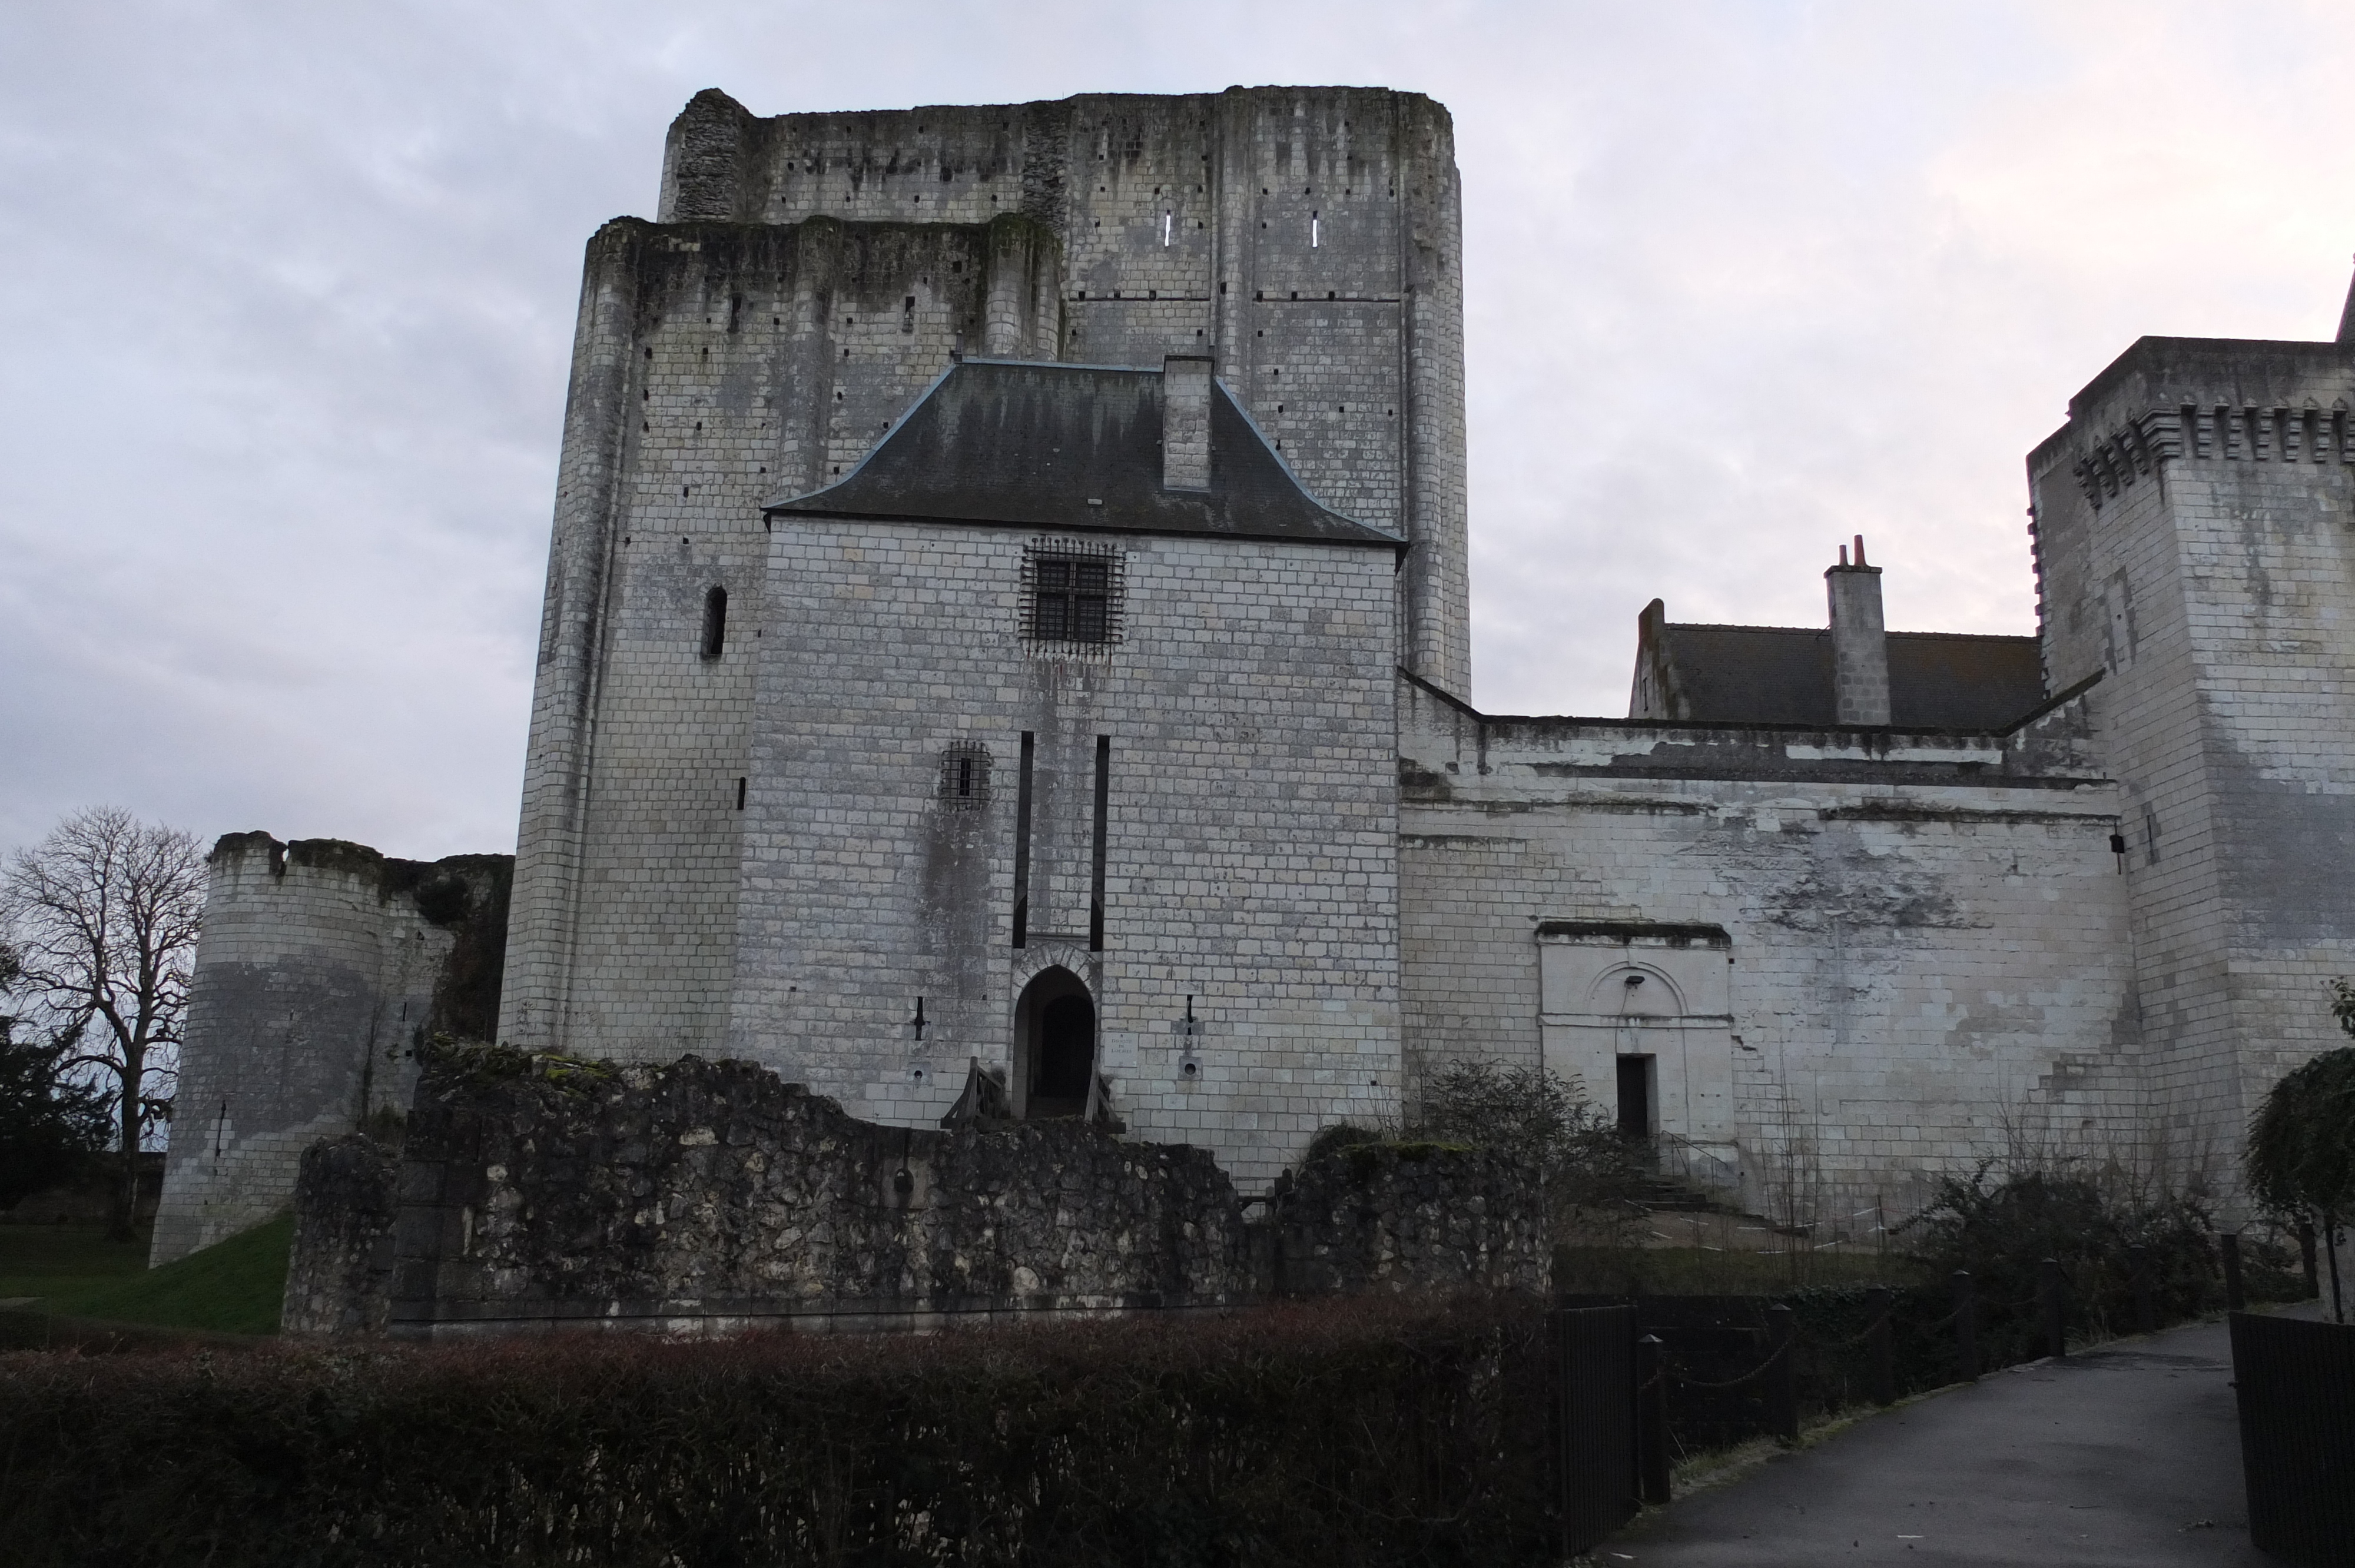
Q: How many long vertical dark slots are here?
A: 2